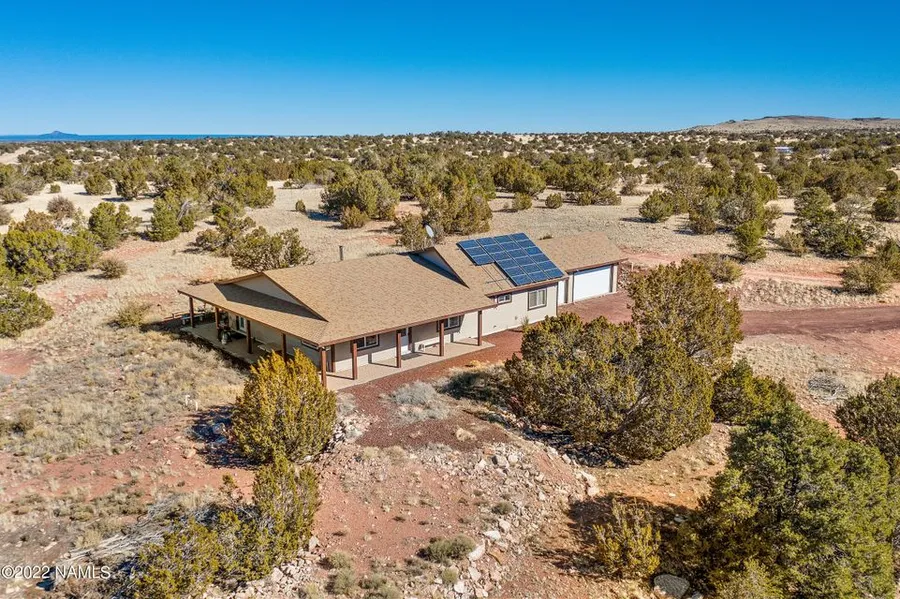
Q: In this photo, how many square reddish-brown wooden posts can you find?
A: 9